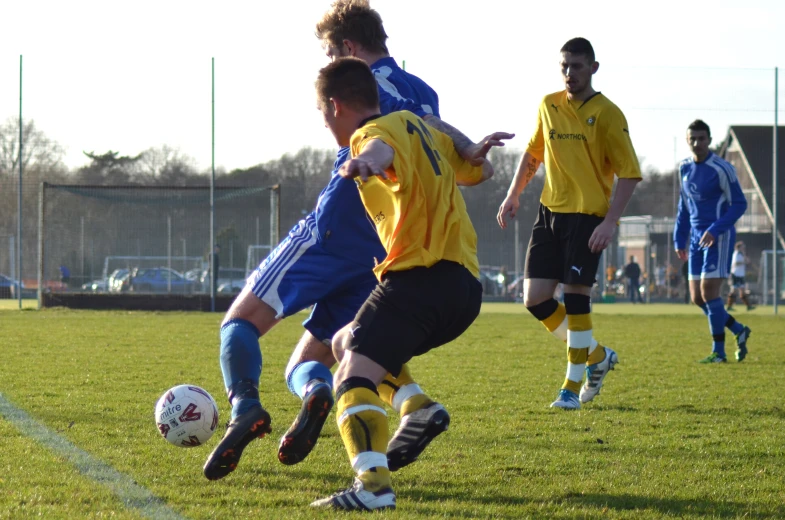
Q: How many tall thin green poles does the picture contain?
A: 3